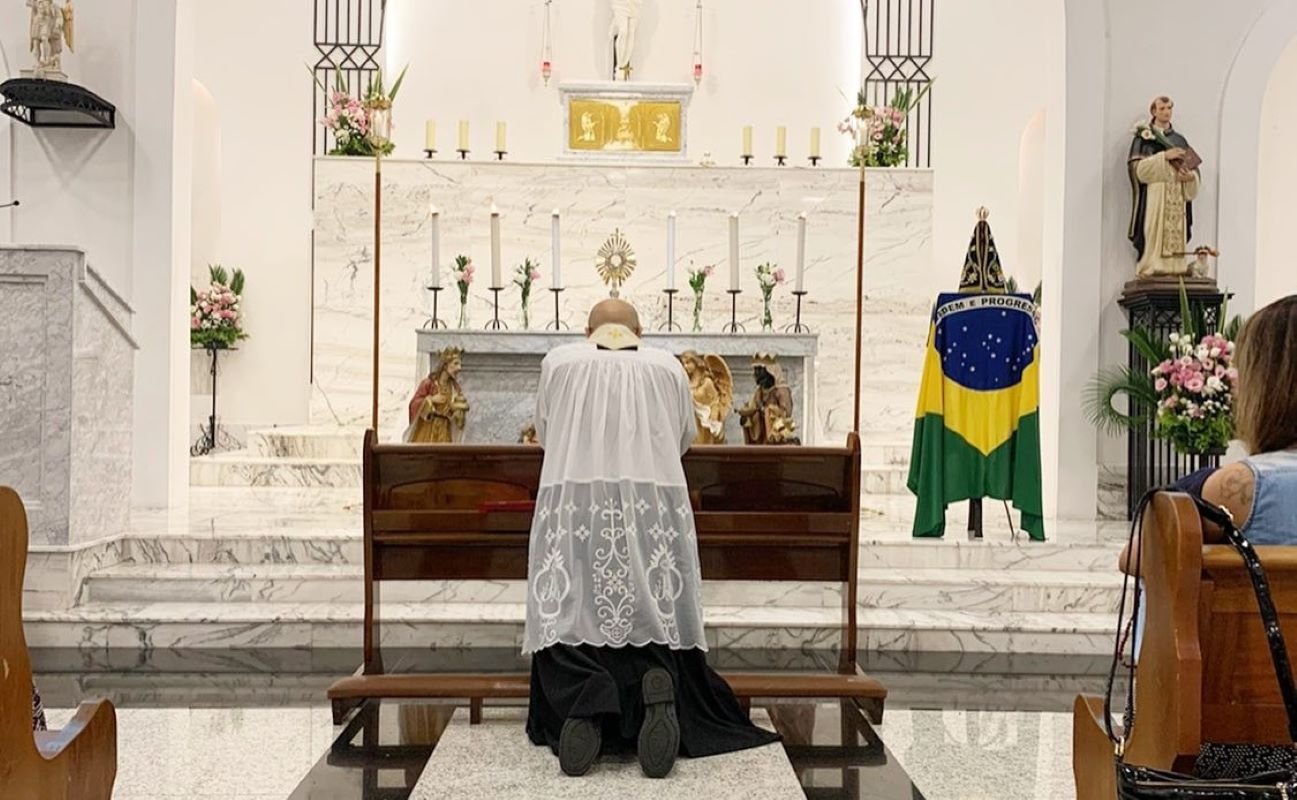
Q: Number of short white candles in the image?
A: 6